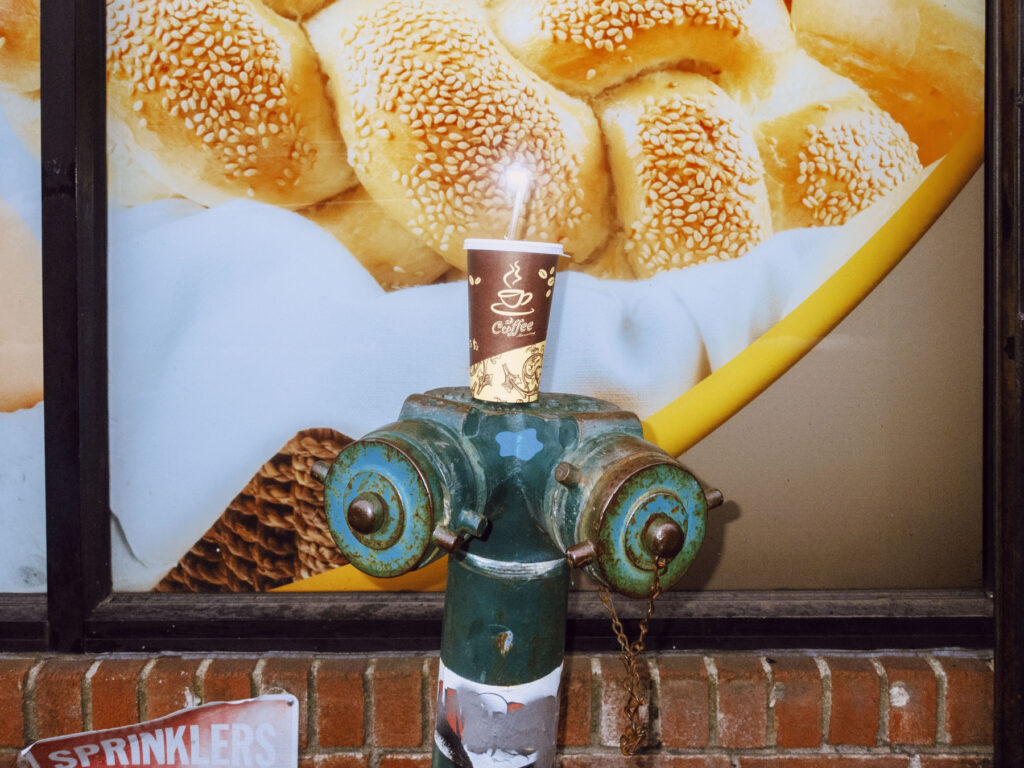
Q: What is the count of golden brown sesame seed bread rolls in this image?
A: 5